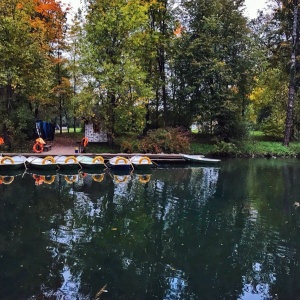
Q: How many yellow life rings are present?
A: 6